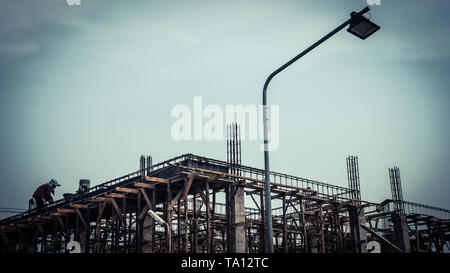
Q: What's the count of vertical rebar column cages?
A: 4